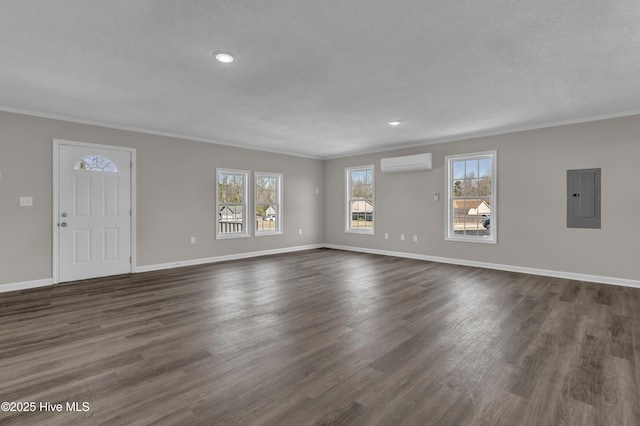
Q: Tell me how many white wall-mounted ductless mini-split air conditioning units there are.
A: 1